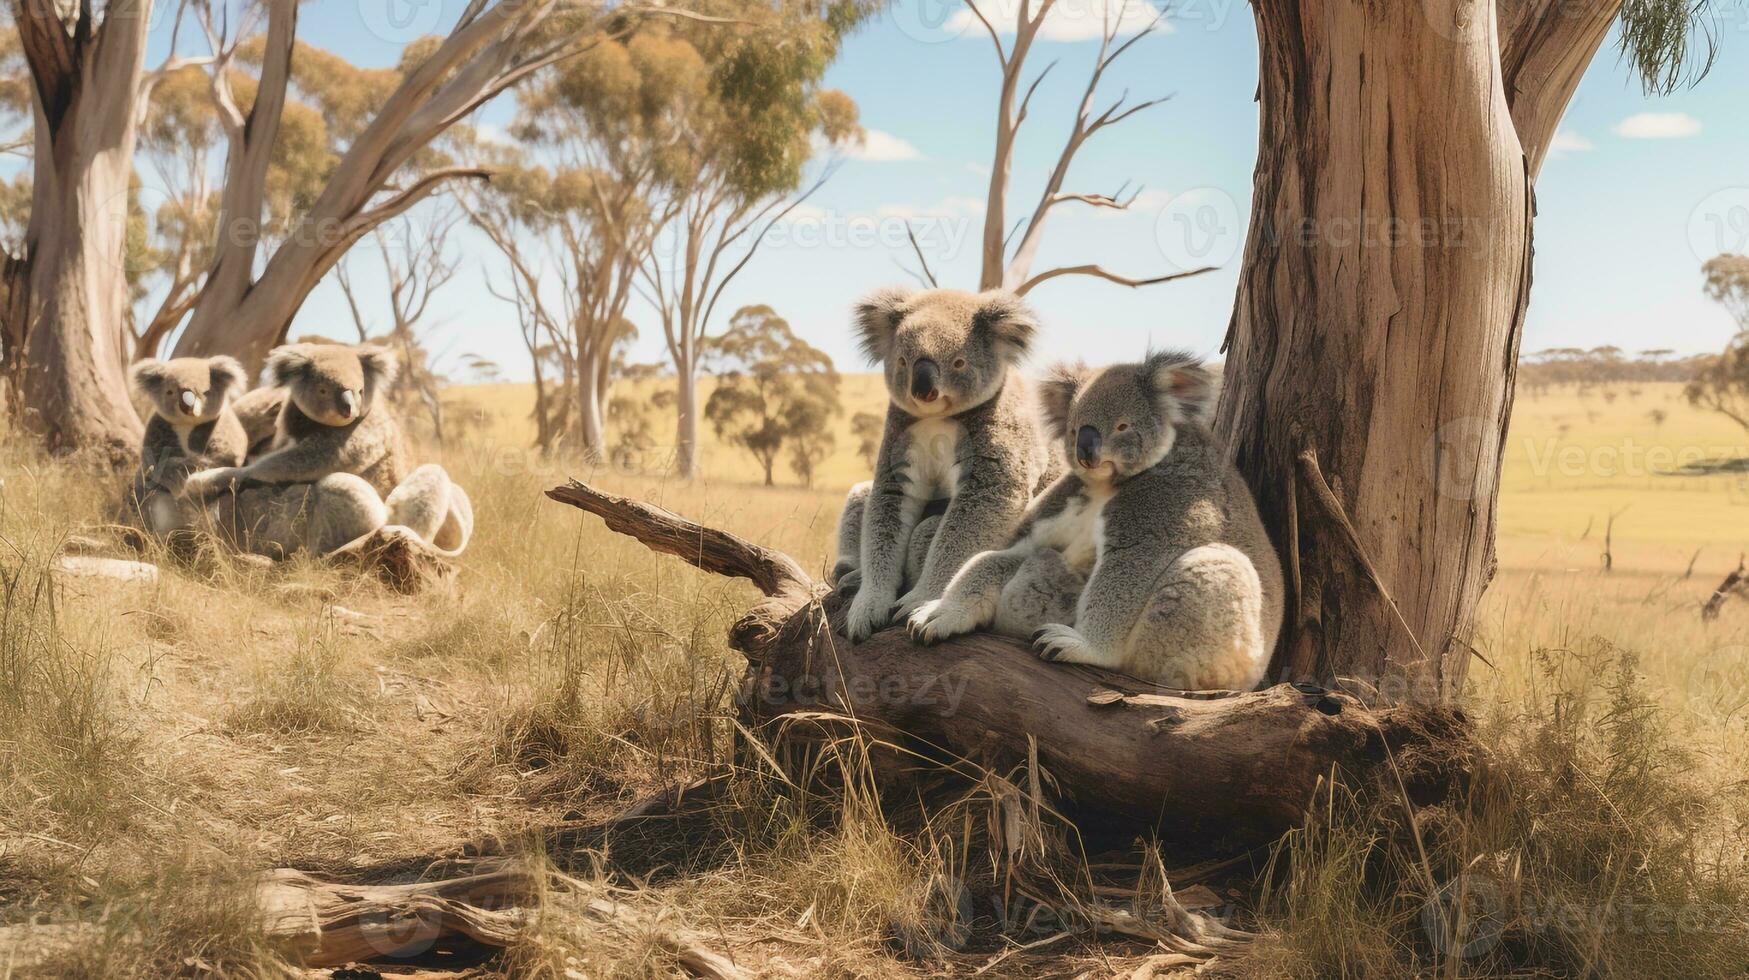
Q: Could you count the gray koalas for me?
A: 4